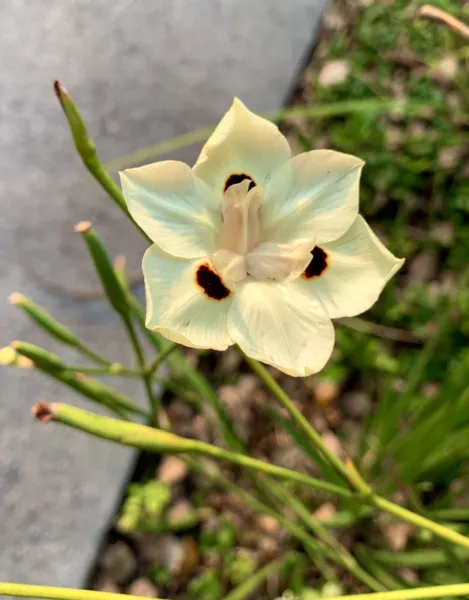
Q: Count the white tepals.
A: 6